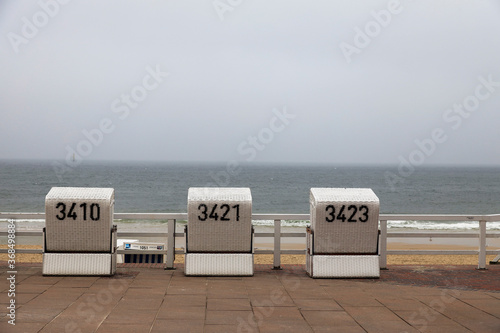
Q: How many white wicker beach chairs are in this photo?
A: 3